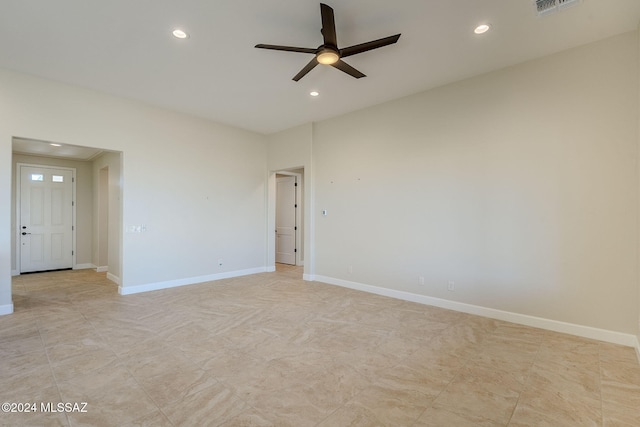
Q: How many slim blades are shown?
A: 5